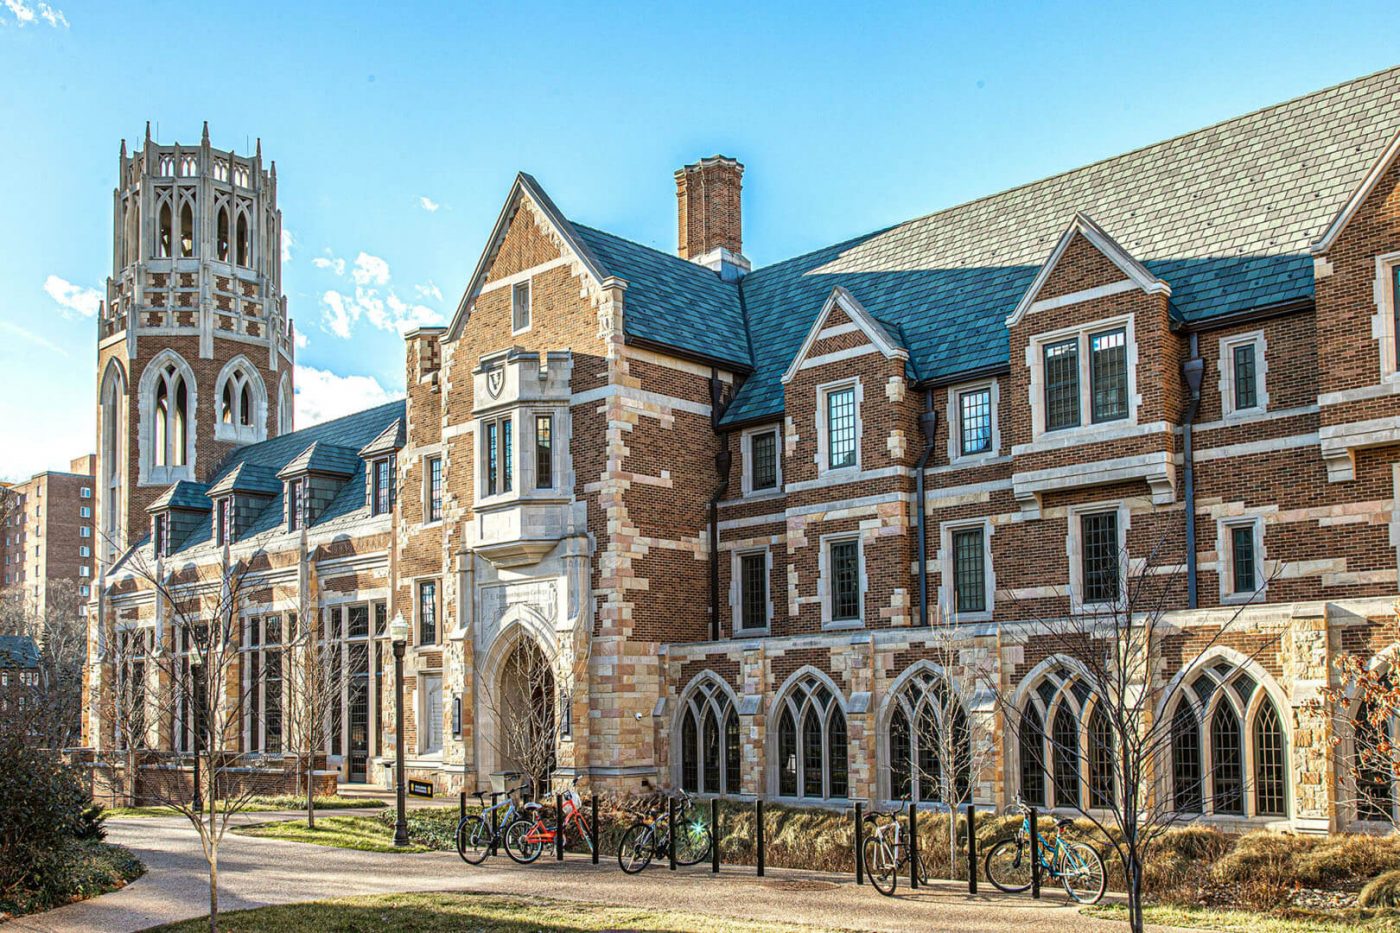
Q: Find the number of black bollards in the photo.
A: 12